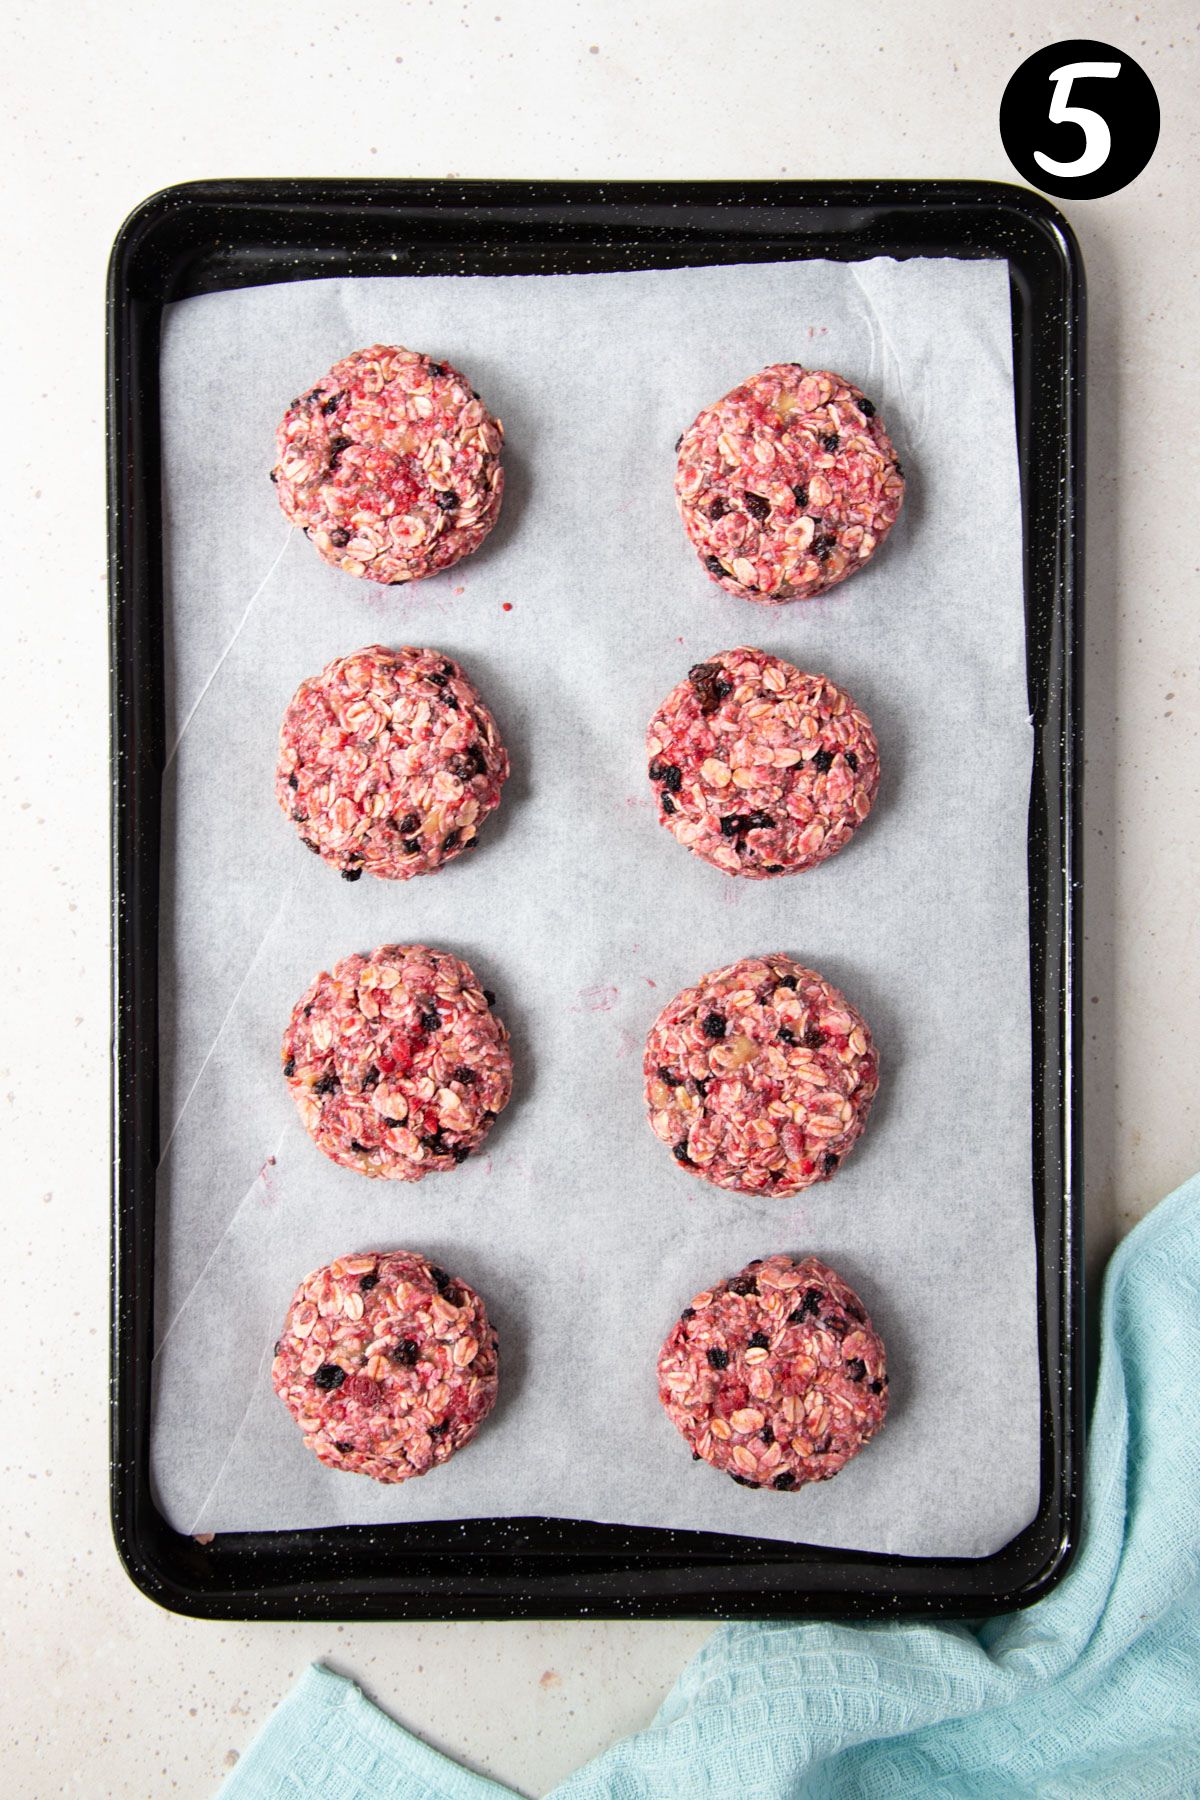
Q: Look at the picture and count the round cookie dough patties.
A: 8